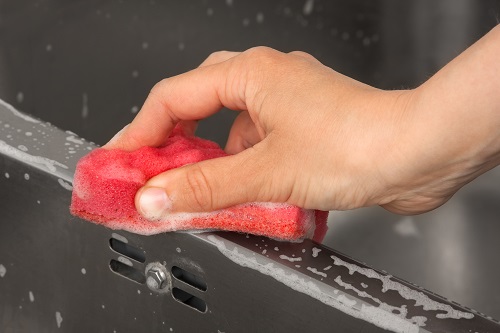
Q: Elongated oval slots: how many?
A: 4